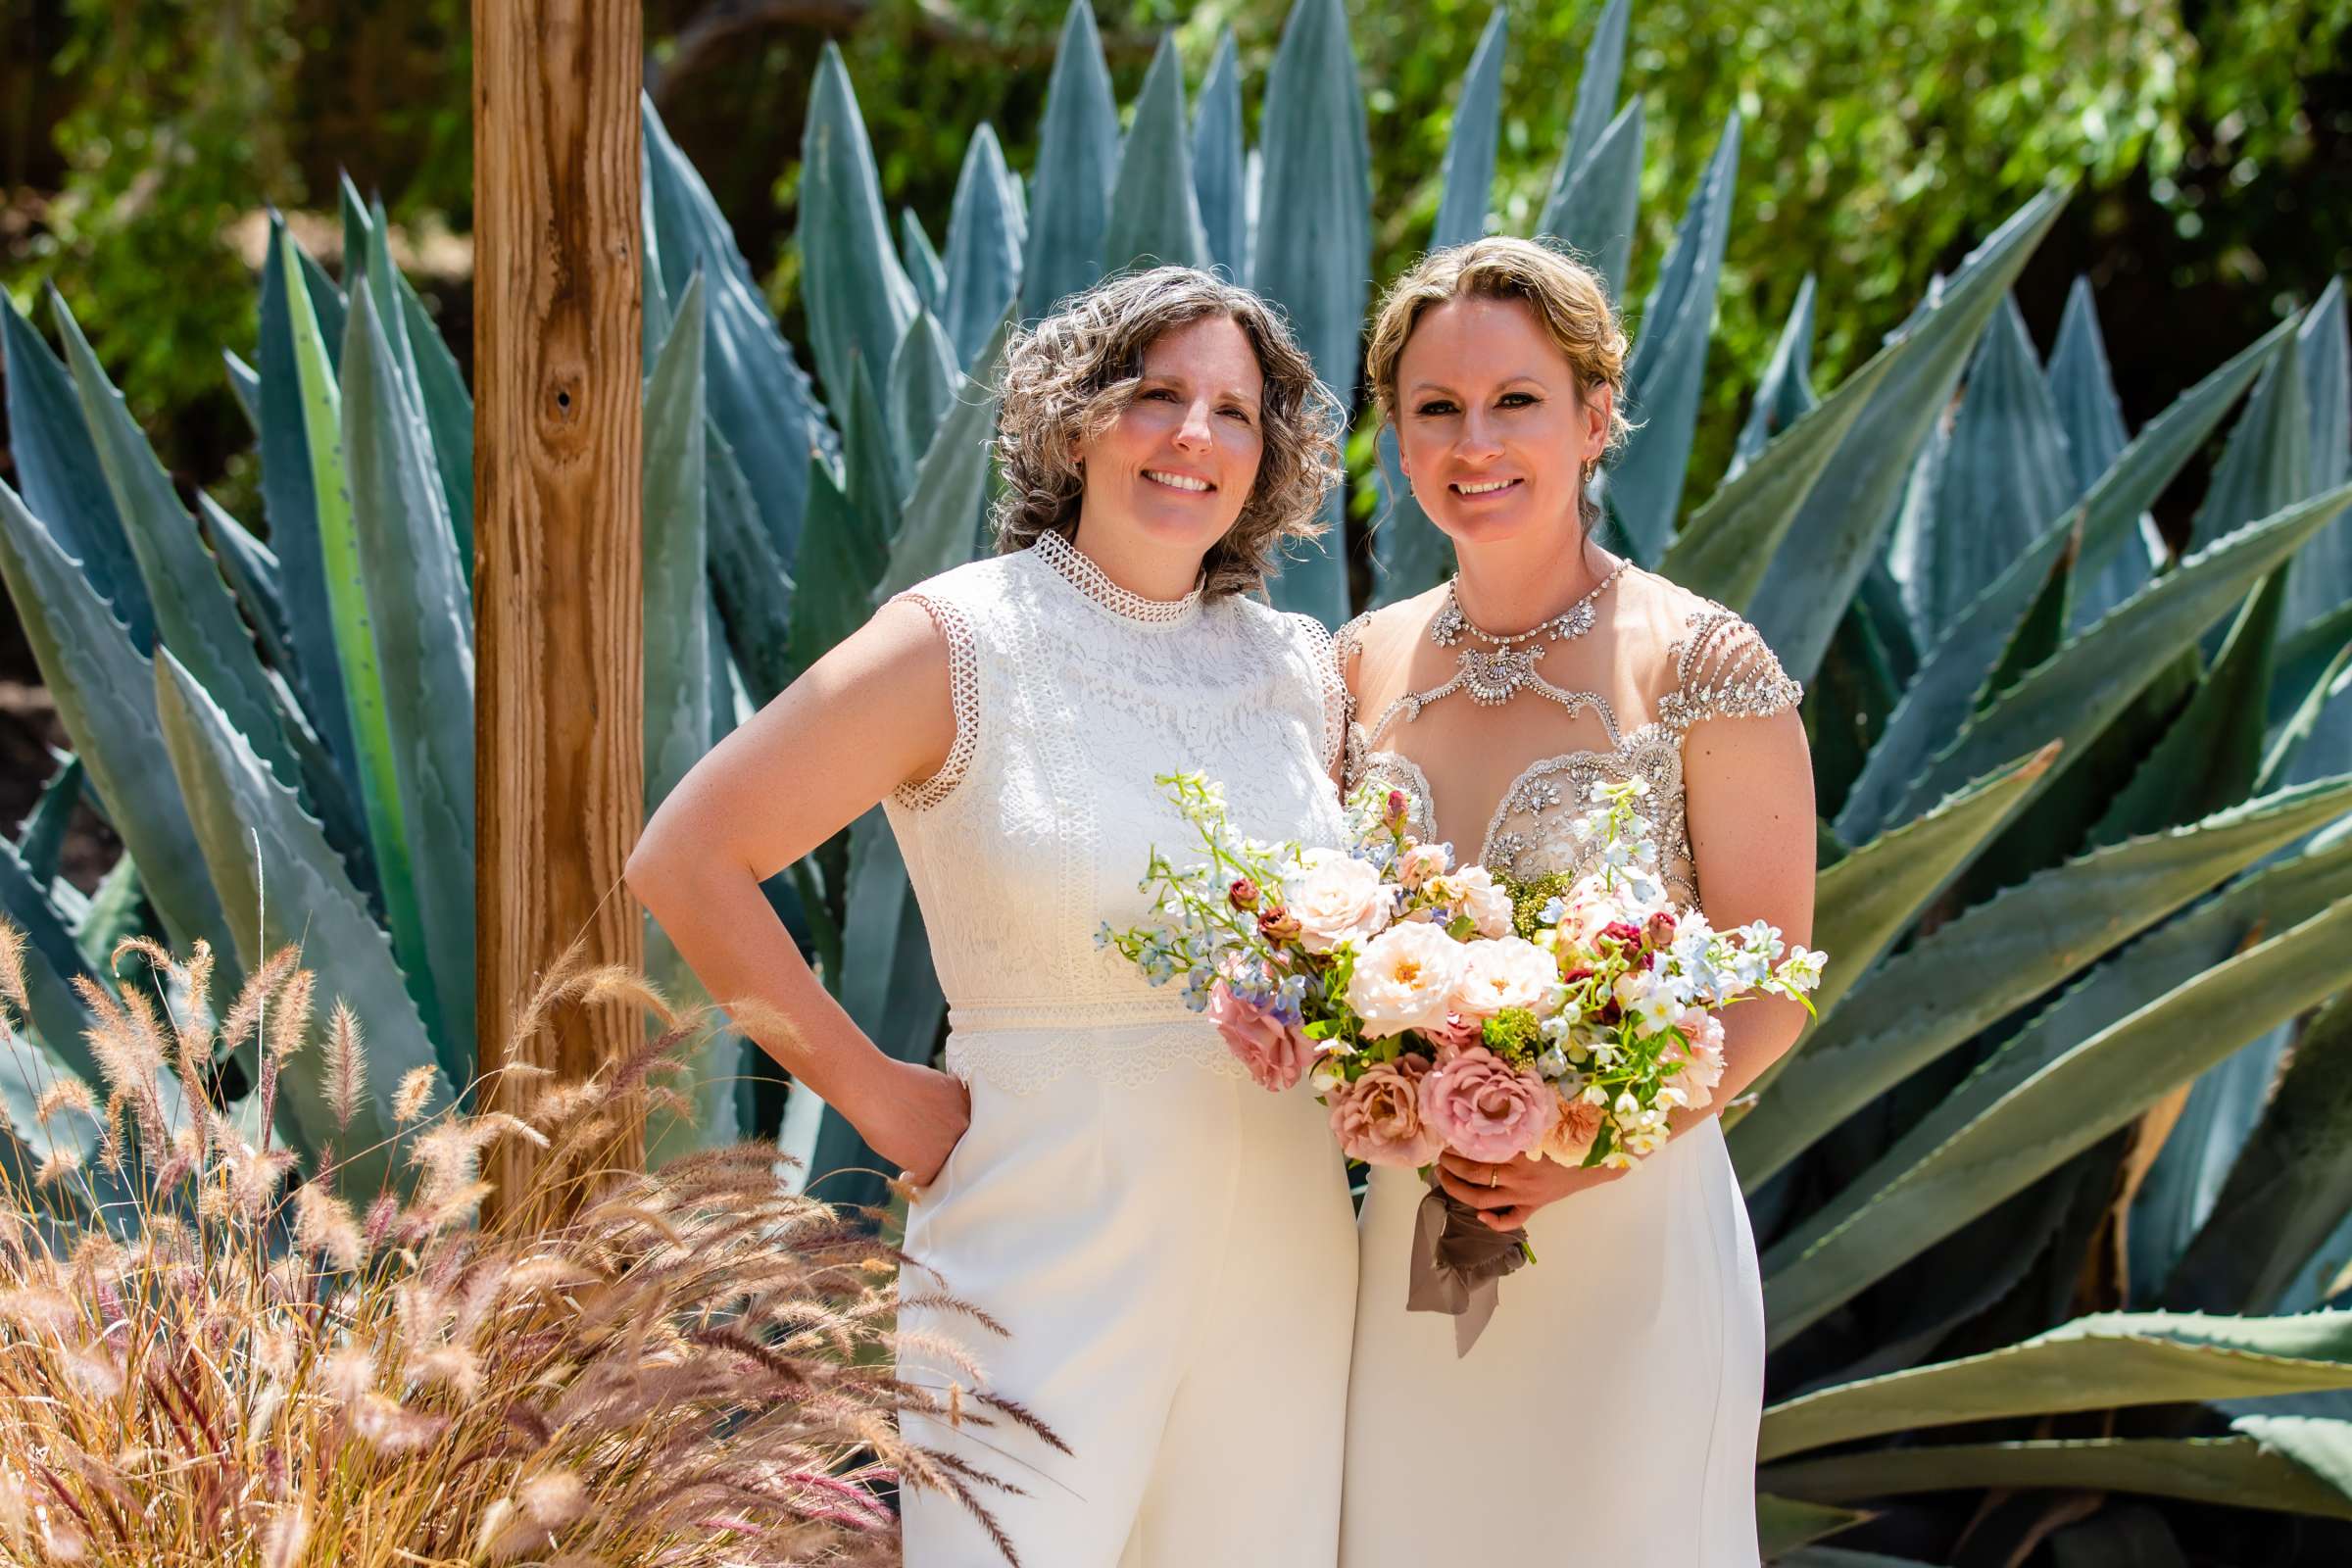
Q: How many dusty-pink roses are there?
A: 3